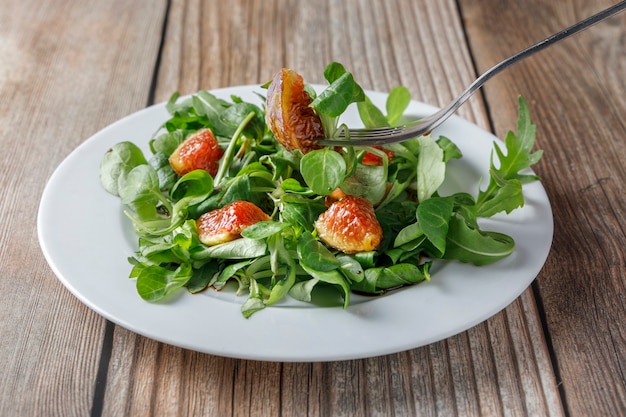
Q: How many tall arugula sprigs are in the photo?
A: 1